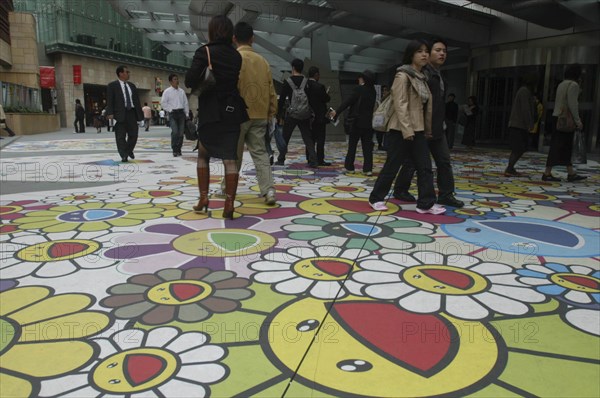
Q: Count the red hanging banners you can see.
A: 2